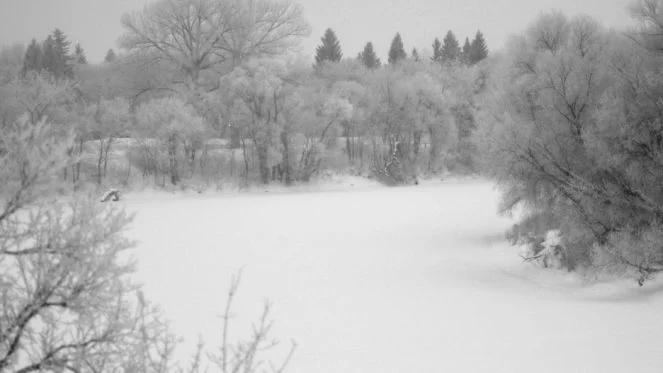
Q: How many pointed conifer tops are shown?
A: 13